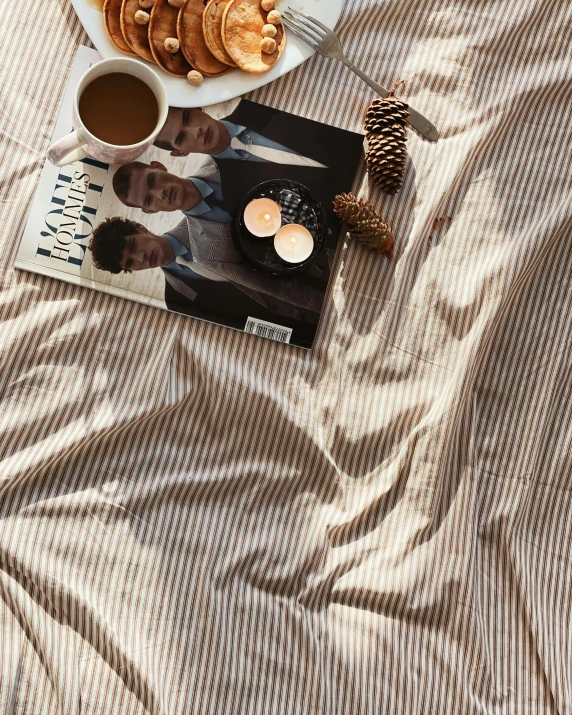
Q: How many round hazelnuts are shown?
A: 9